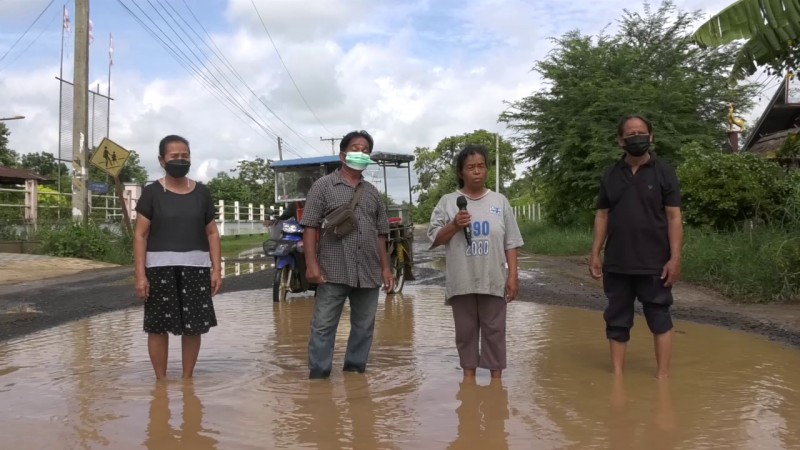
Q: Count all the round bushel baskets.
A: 0